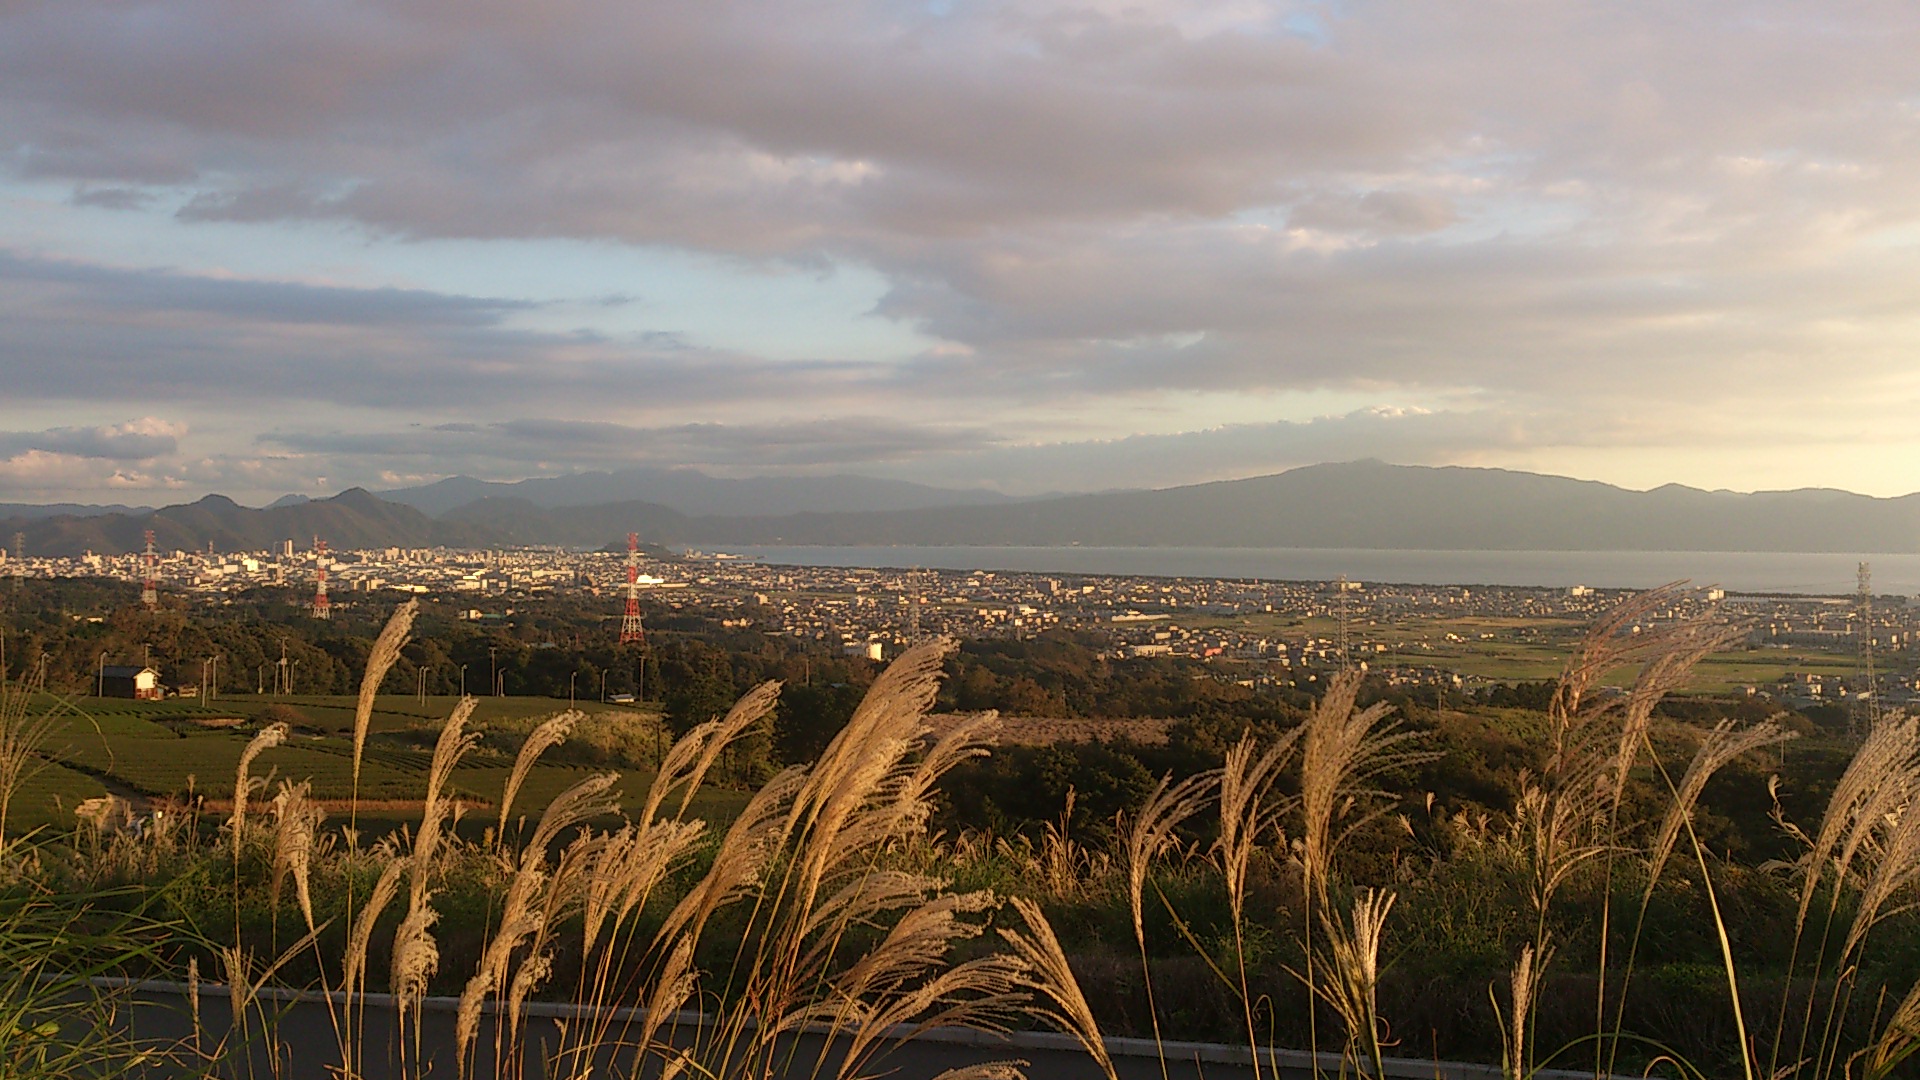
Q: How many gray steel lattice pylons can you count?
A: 4